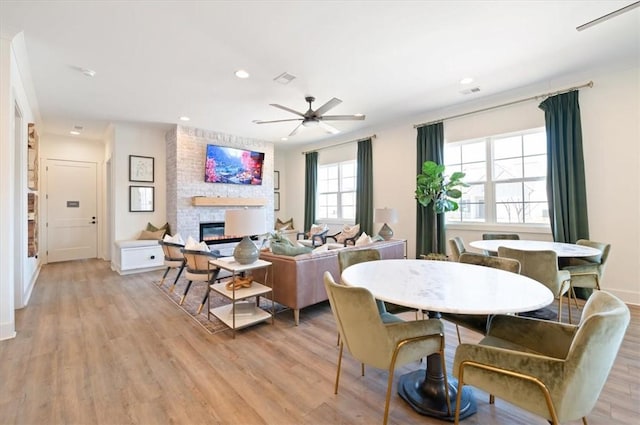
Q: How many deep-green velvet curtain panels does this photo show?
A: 4